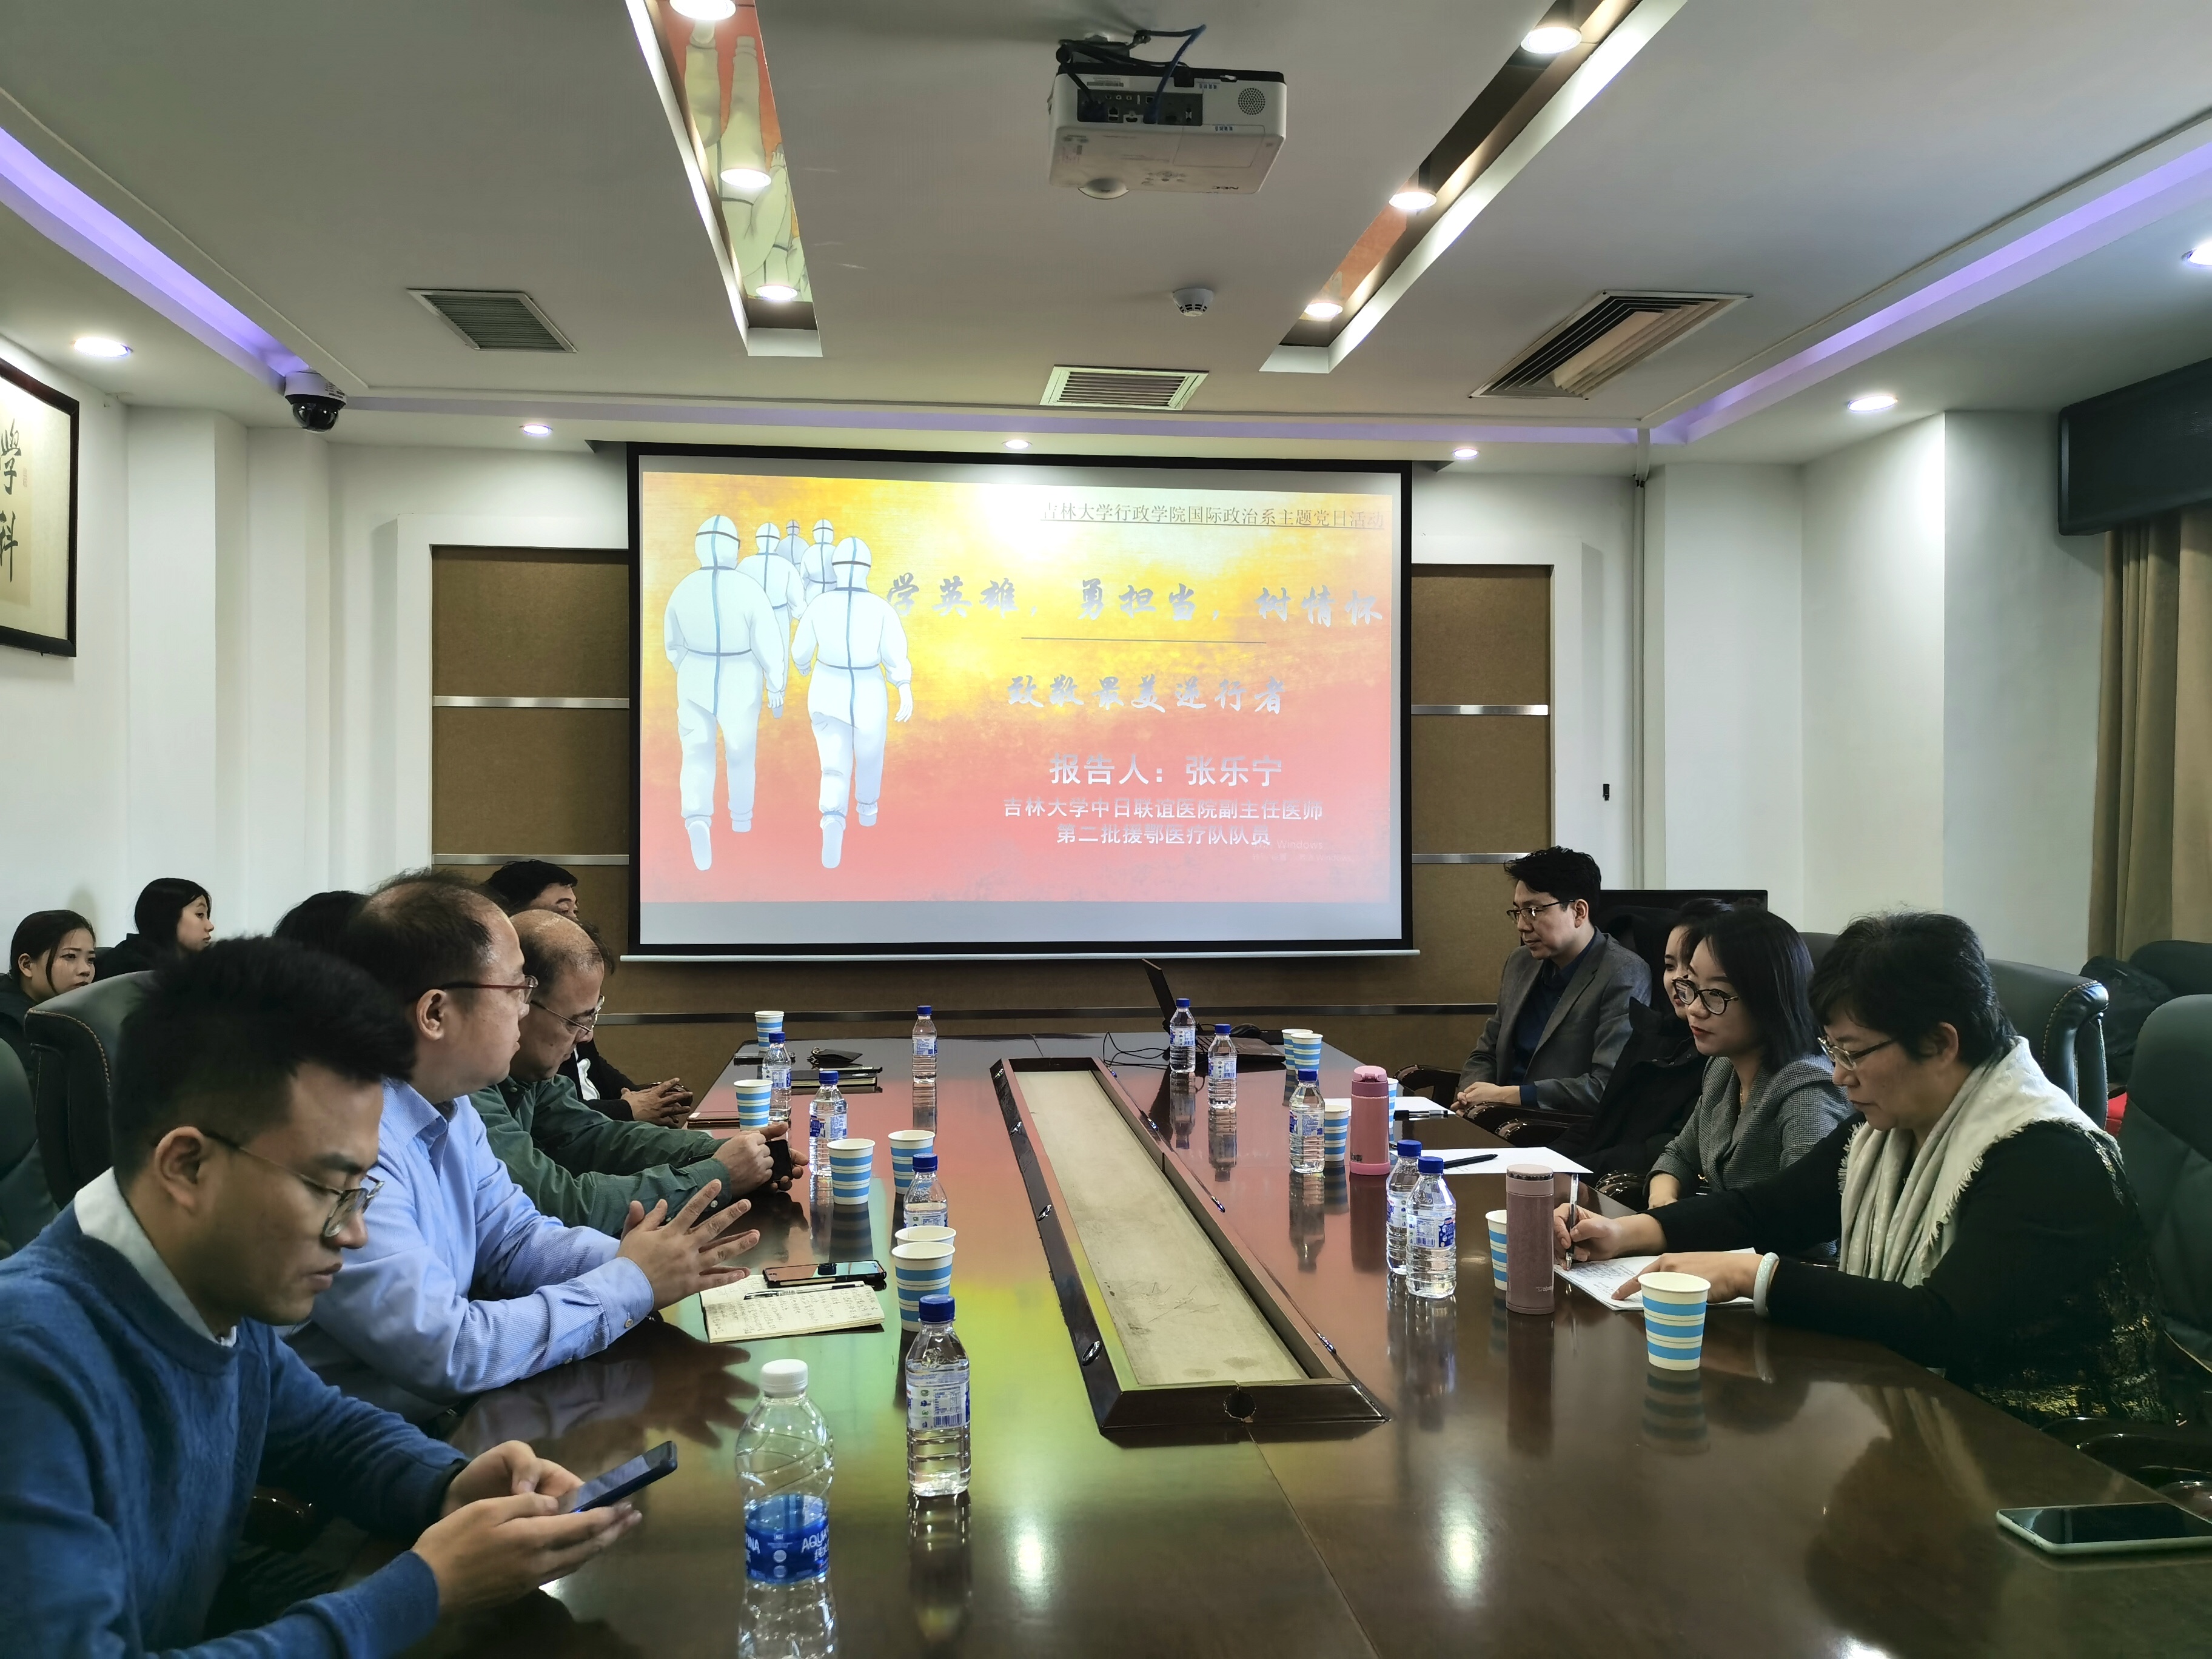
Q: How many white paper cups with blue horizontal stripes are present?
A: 12